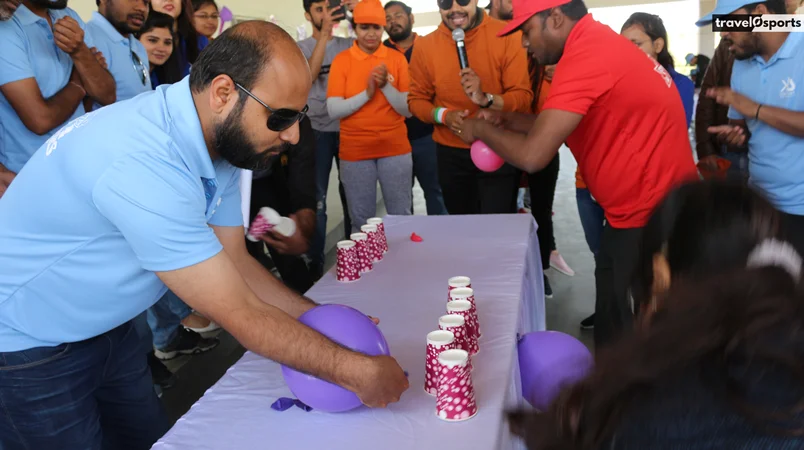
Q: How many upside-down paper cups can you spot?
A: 10